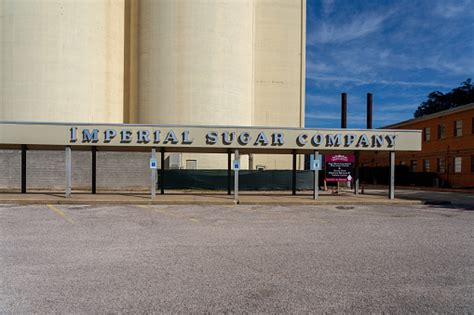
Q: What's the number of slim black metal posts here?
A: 5